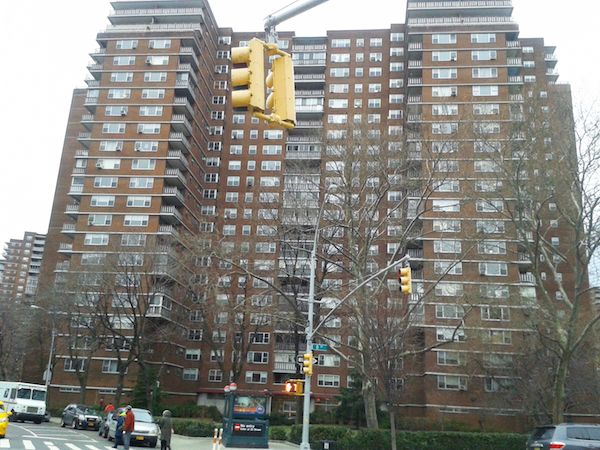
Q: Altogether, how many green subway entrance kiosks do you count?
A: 1